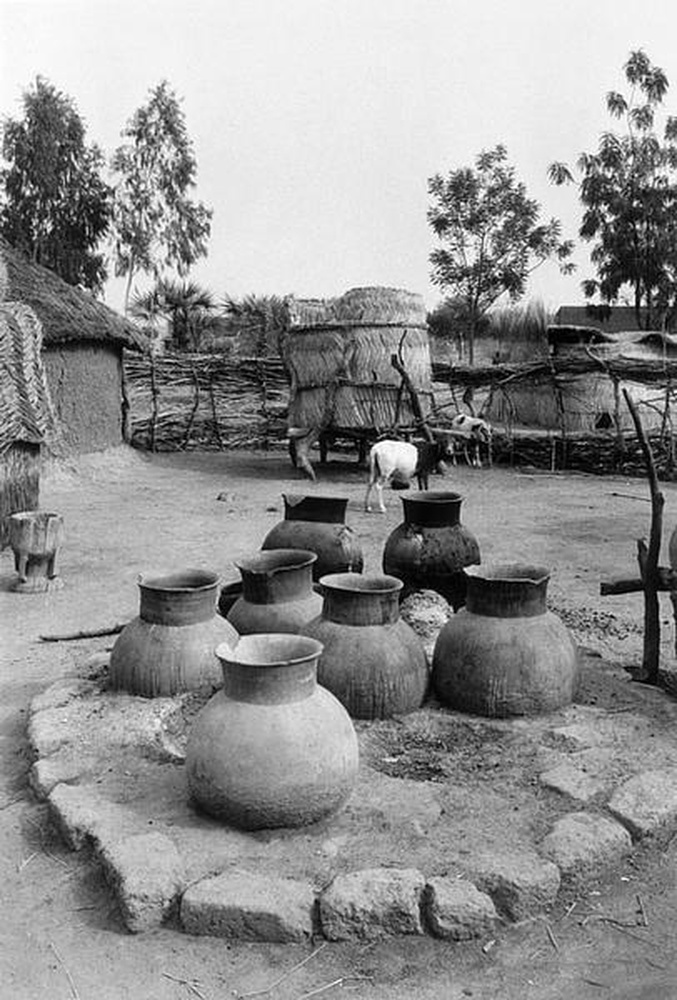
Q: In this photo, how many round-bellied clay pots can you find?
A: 7